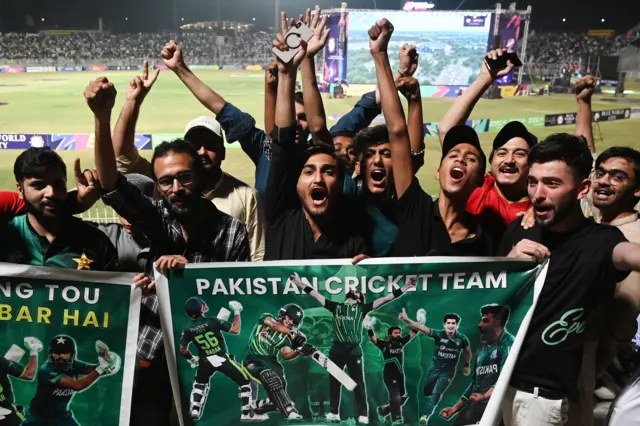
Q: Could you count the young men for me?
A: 11